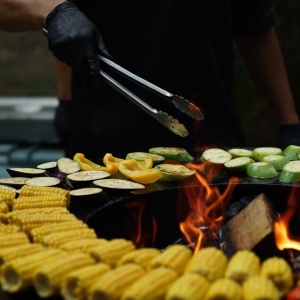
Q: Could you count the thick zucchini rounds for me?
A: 11